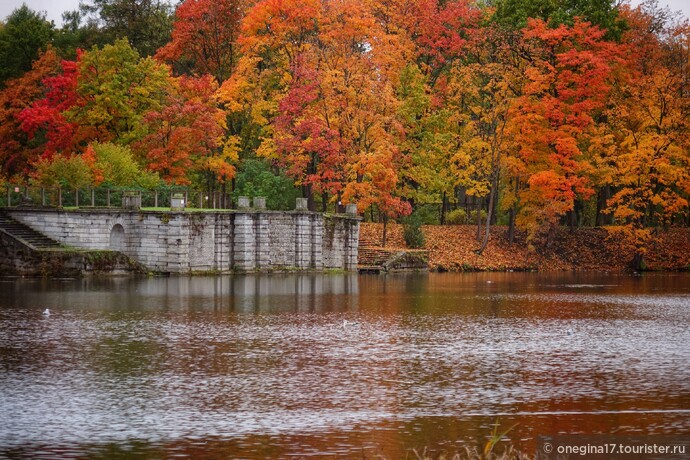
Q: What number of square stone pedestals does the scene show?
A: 6